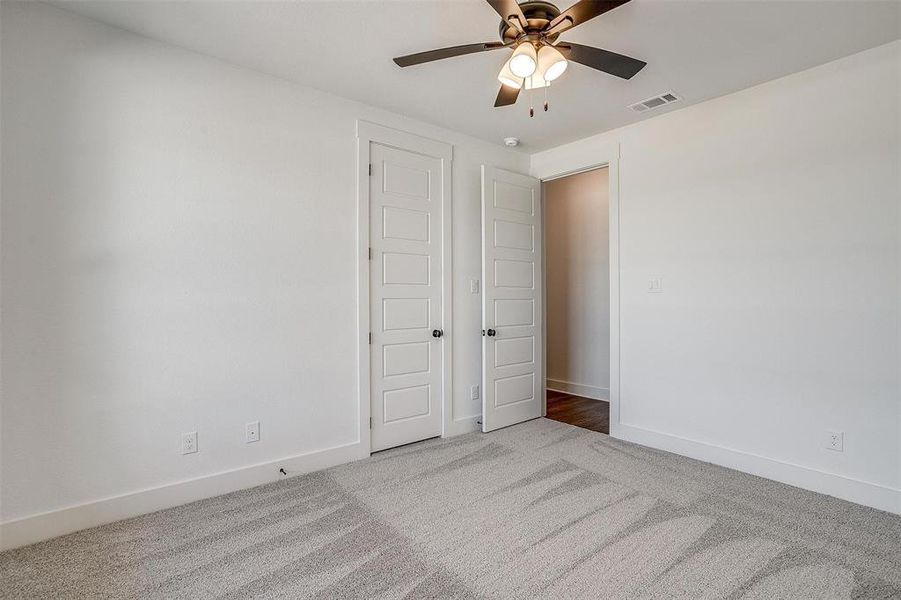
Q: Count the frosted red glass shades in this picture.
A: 0